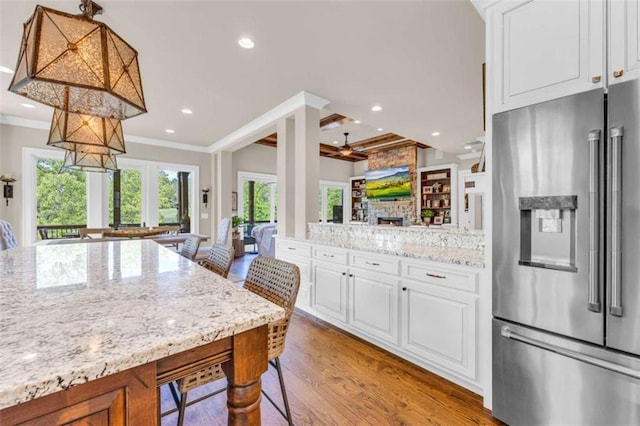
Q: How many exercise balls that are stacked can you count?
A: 0